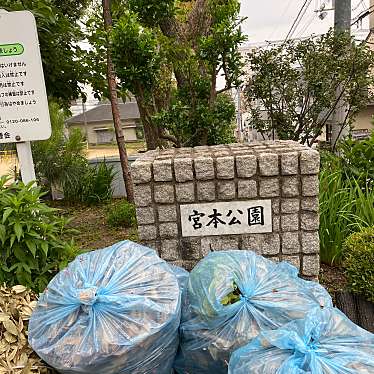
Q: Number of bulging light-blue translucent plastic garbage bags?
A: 3